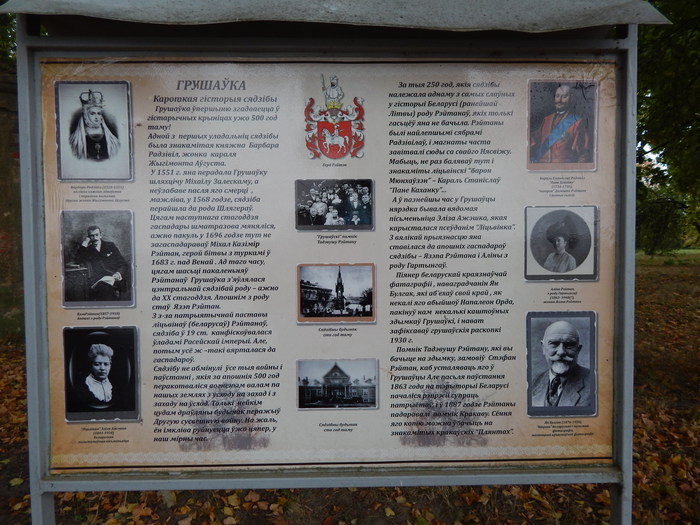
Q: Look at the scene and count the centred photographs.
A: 3